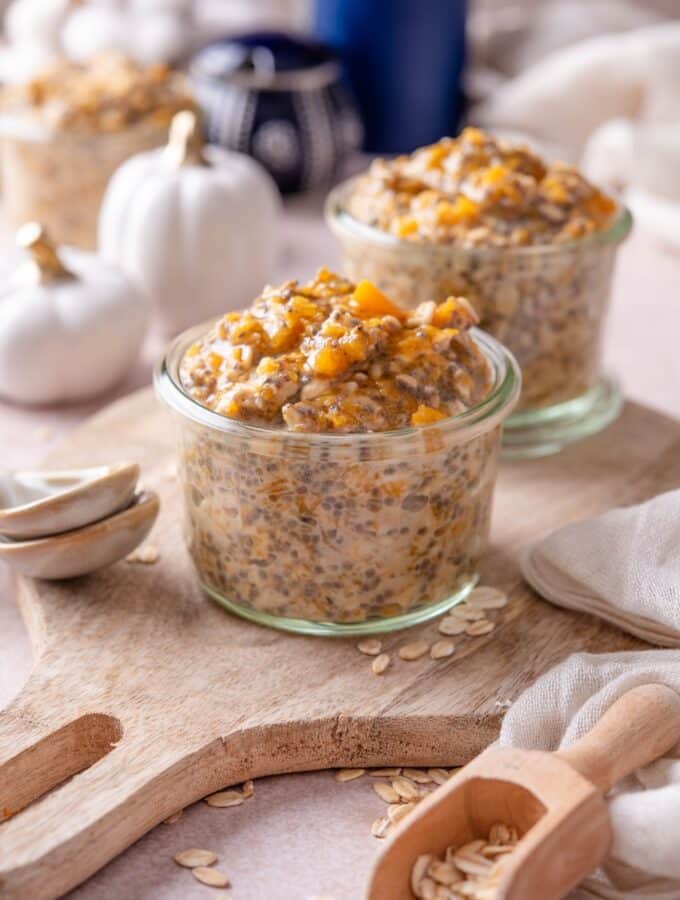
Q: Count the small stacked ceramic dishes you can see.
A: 2